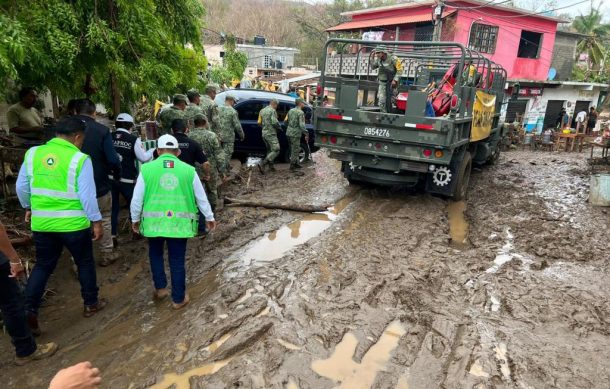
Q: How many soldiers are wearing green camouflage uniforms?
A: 8